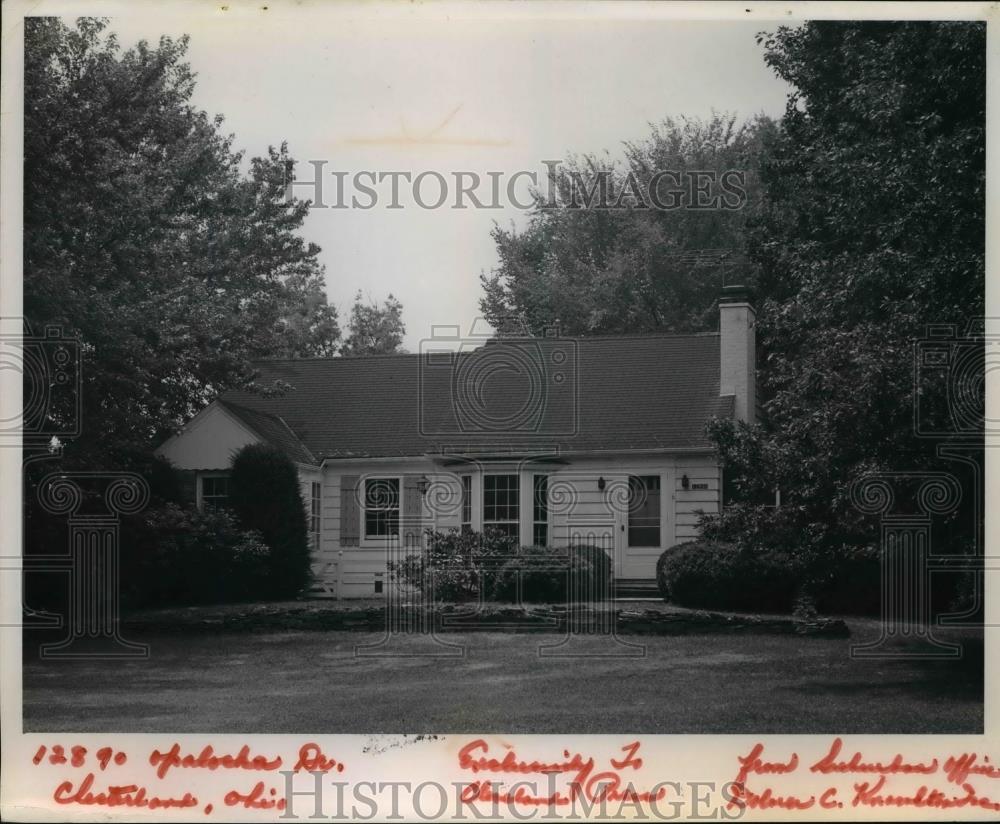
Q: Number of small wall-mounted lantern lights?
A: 2